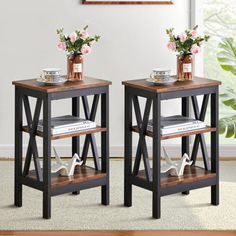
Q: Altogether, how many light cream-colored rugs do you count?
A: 1